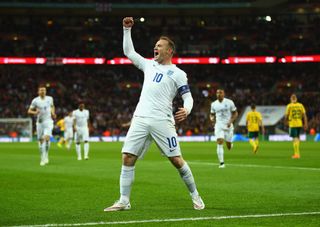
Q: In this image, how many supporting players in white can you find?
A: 4